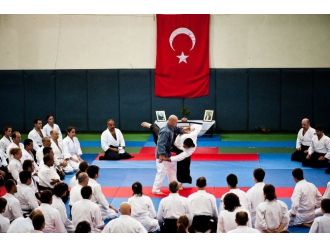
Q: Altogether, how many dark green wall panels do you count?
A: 11